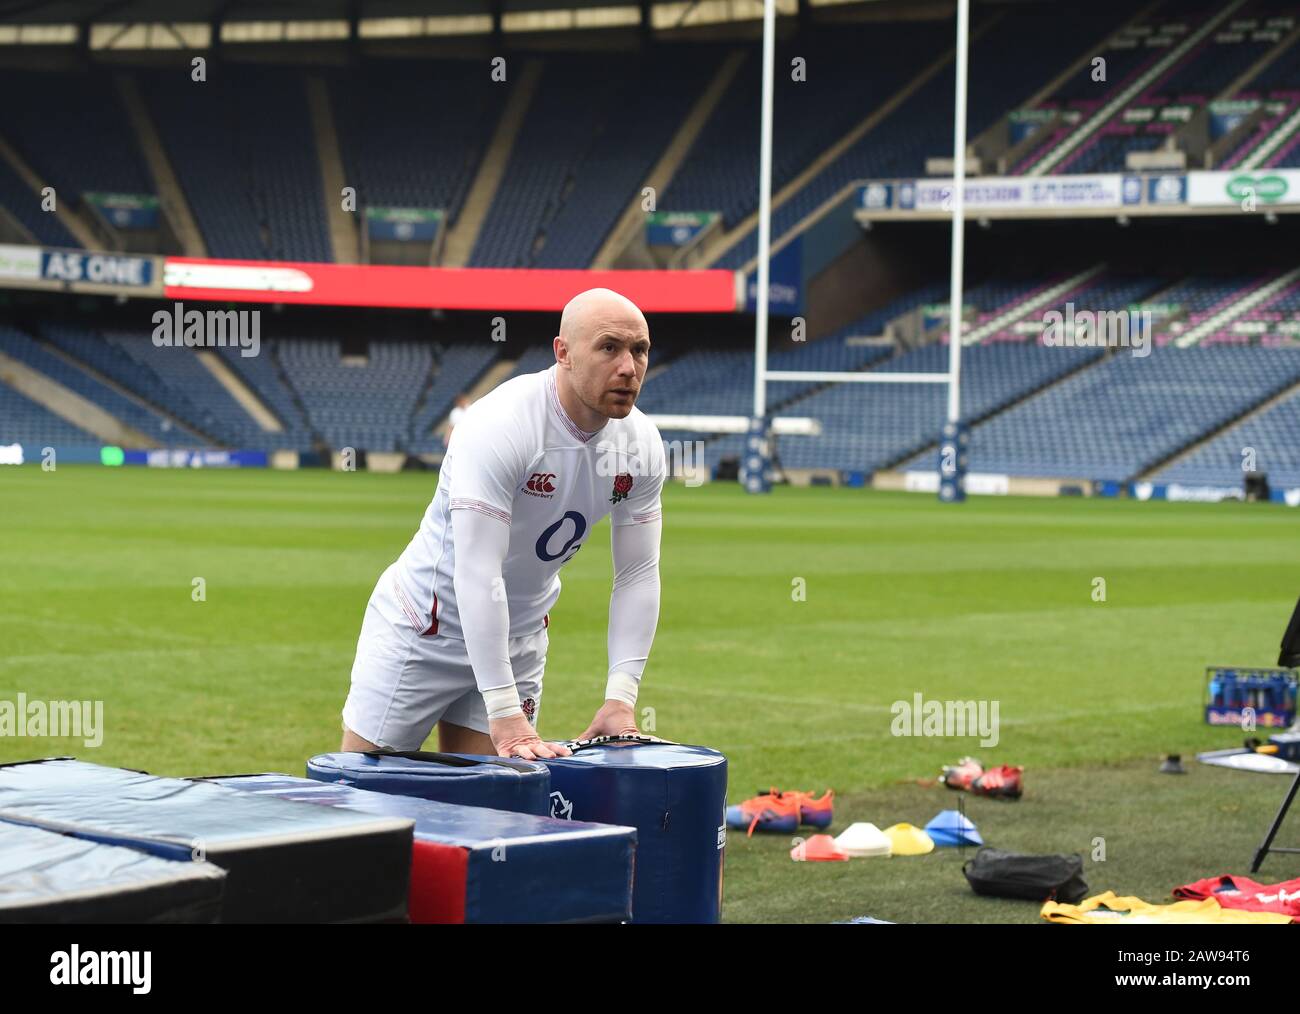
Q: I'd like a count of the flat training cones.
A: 4